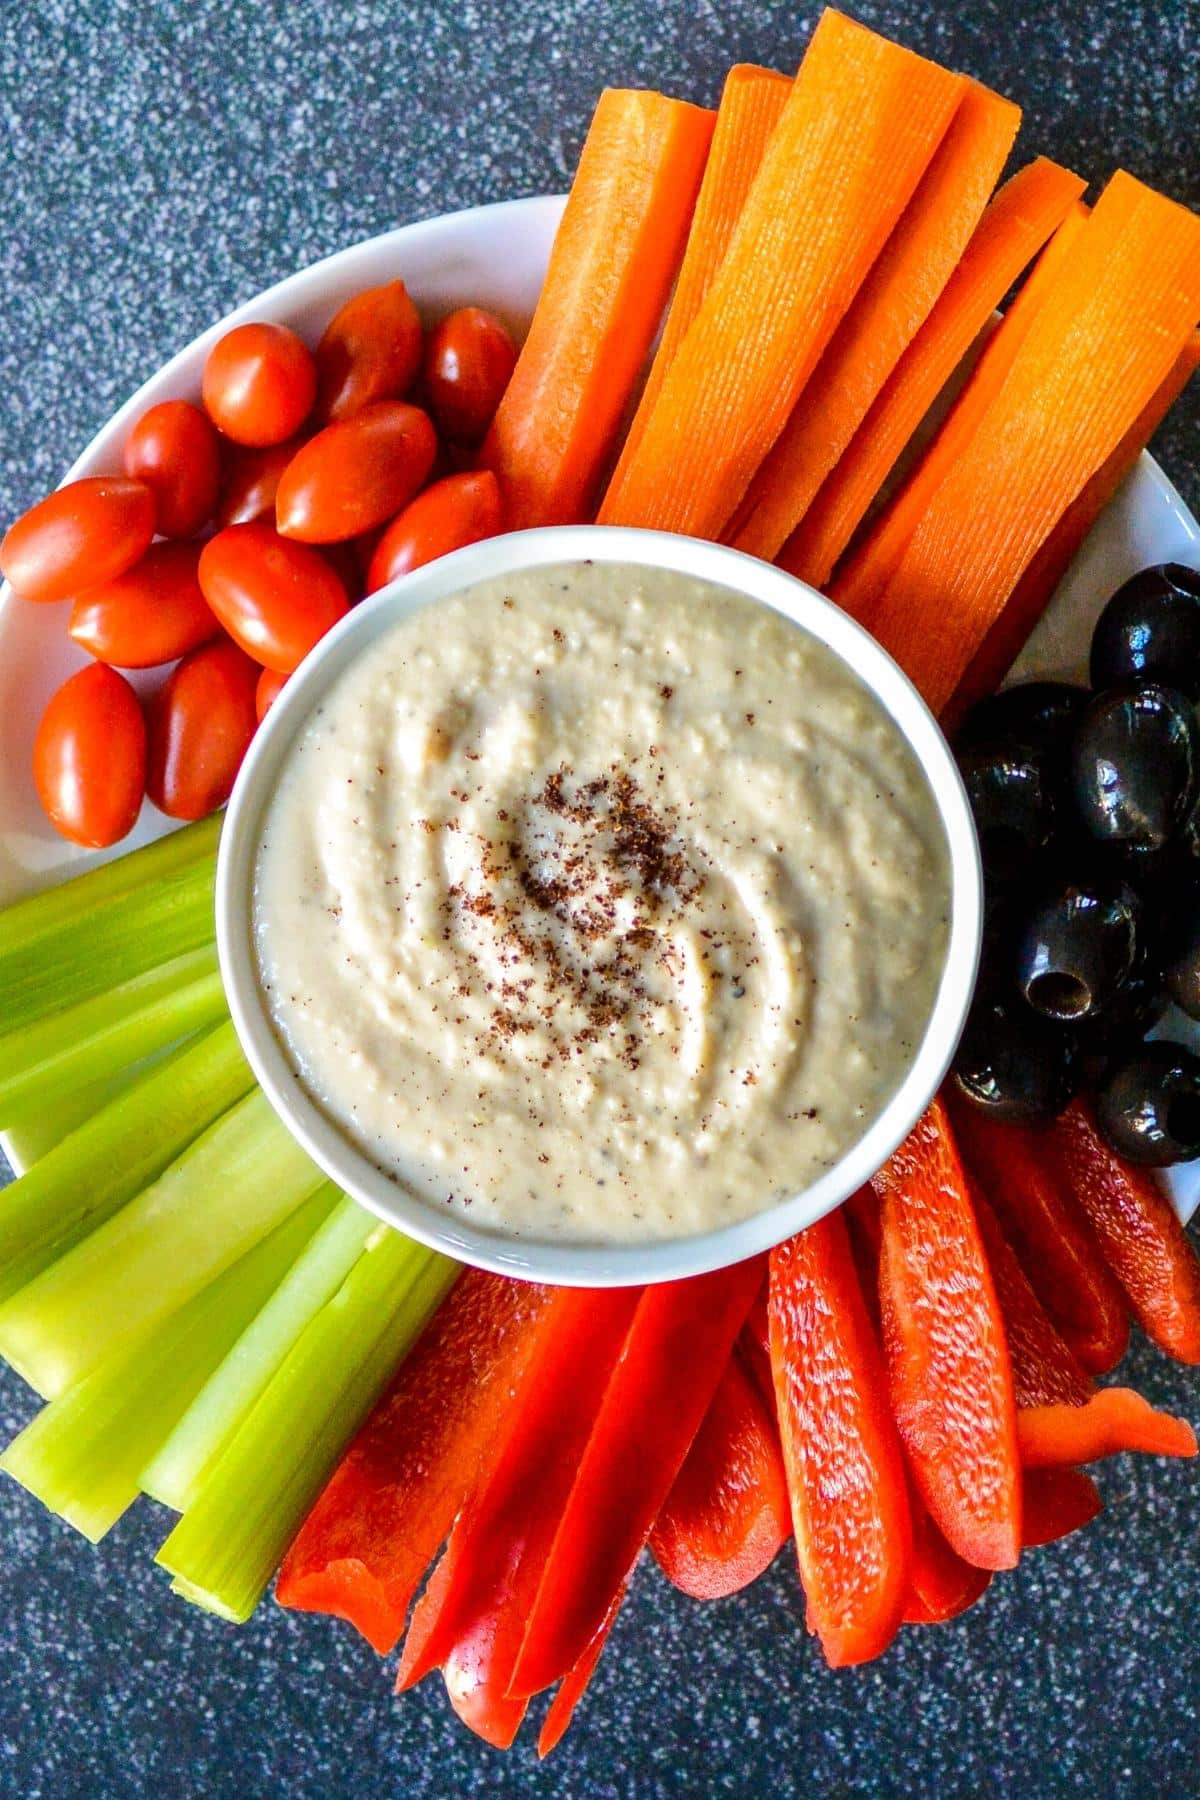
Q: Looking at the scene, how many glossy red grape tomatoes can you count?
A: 13